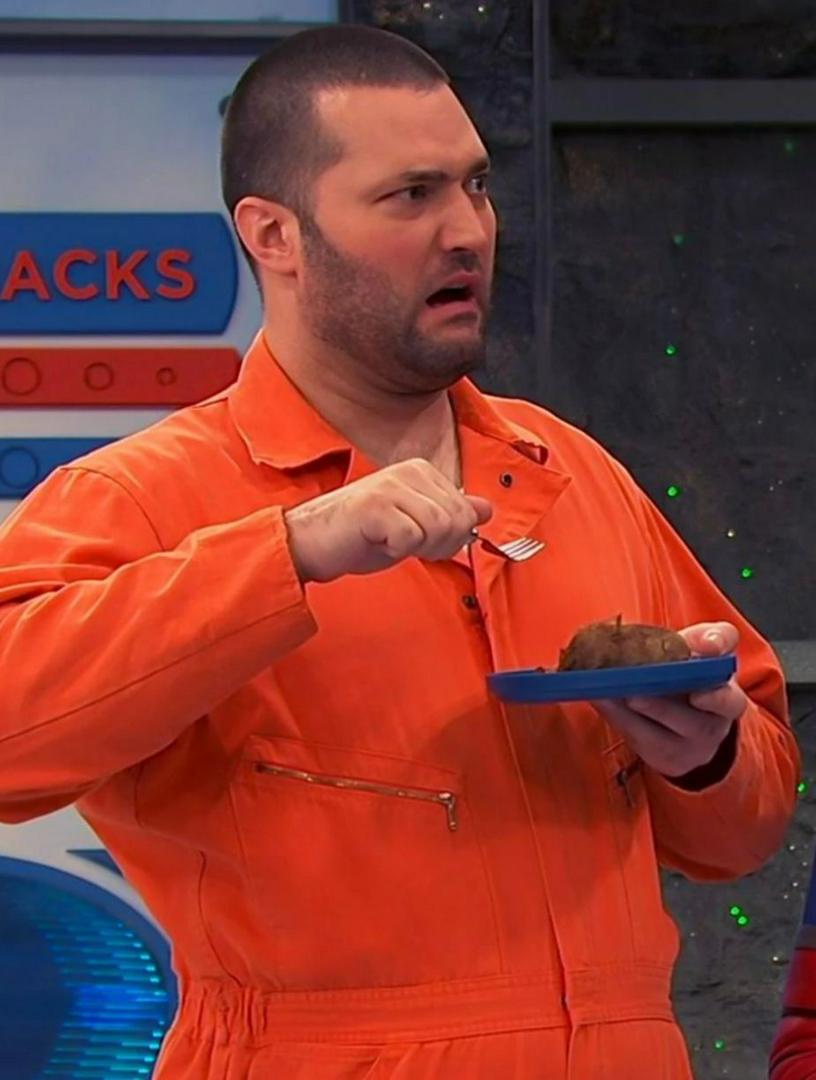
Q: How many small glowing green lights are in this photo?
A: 9